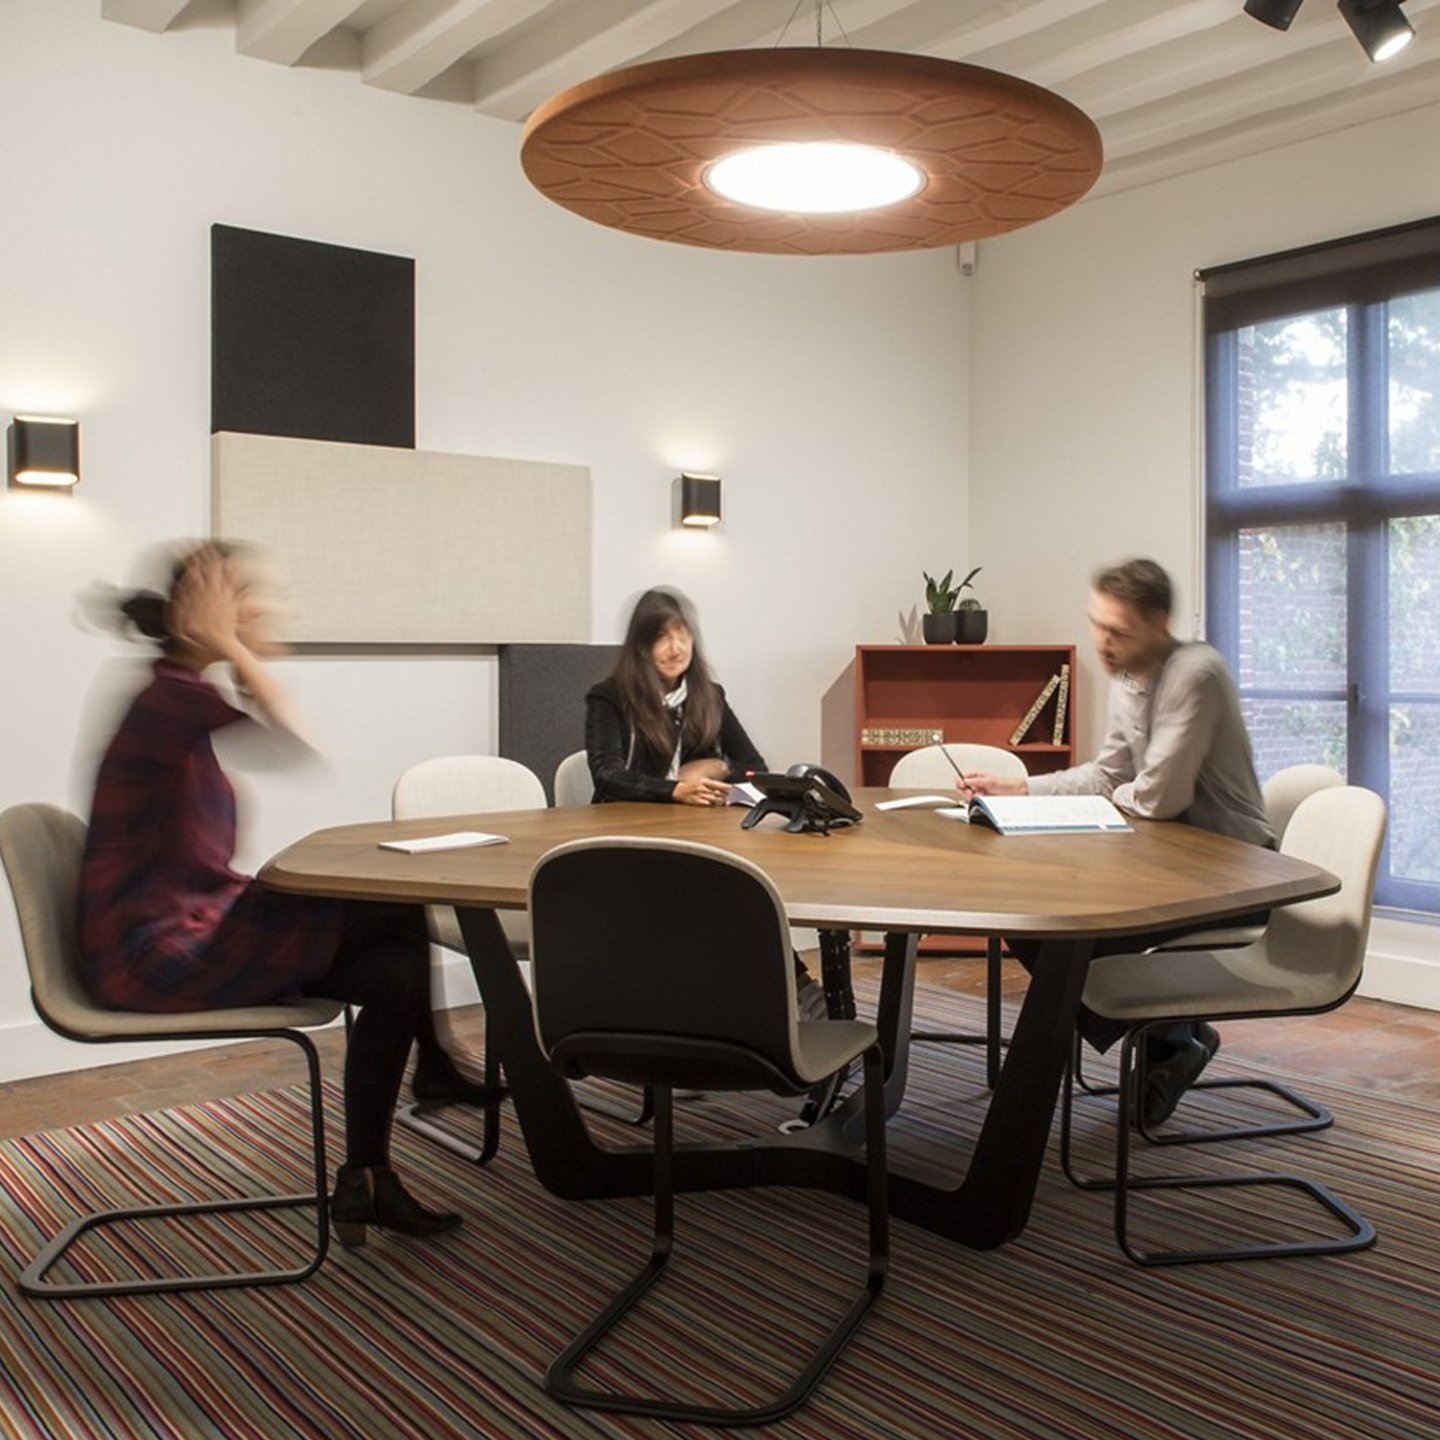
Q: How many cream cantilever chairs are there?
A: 7